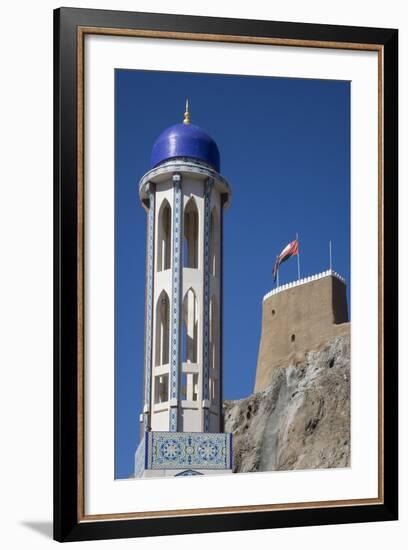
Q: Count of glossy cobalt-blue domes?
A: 1